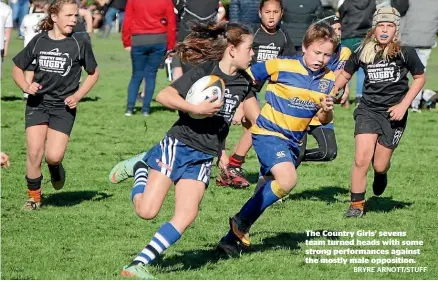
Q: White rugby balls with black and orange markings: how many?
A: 1